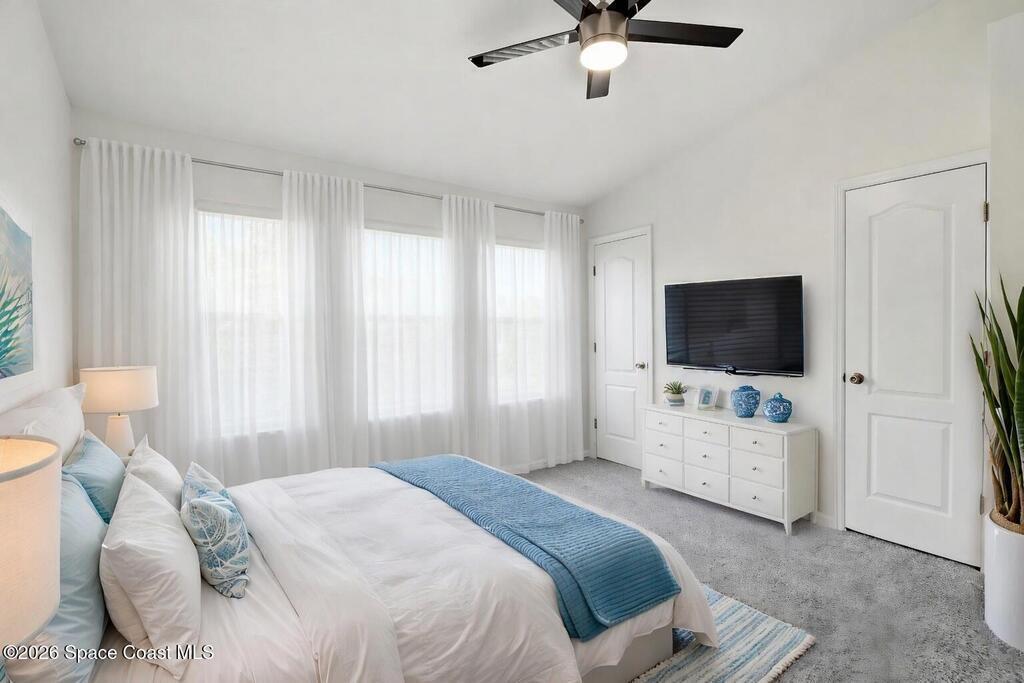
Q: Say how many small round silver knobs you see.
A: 9